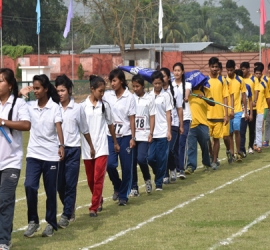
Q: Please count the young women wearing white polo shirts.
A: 9